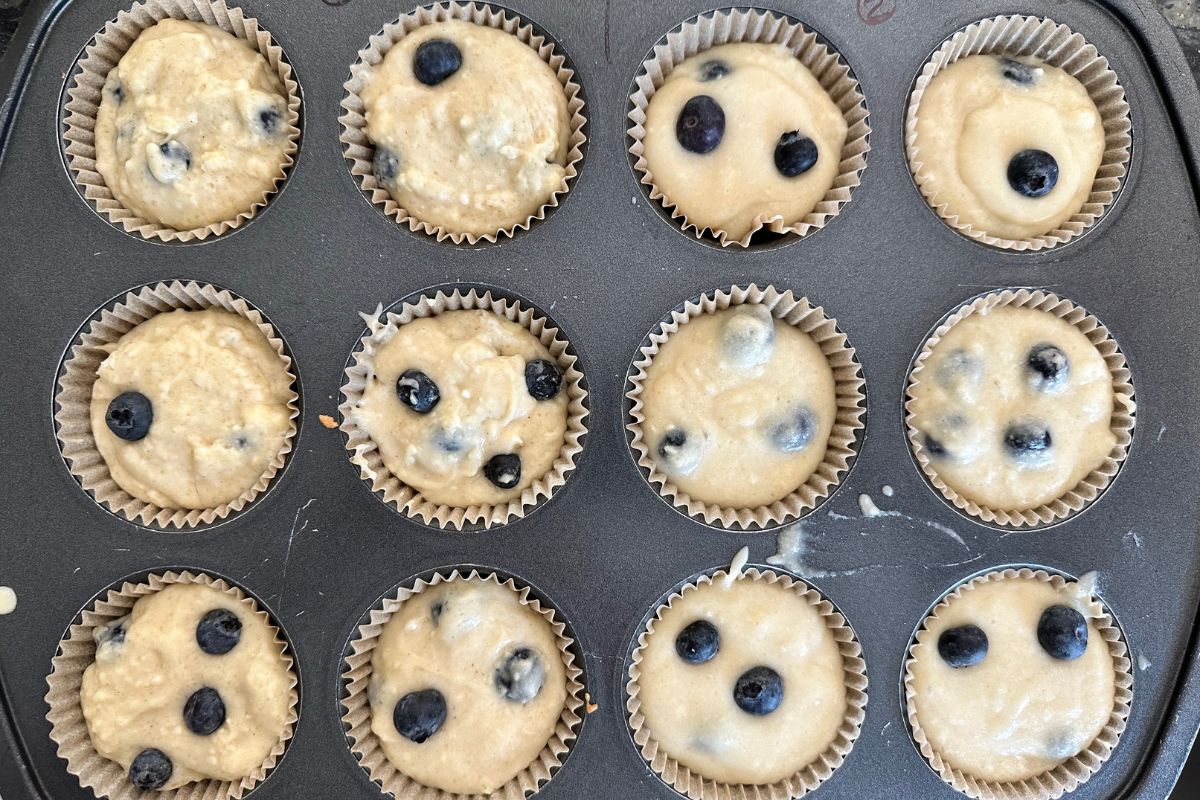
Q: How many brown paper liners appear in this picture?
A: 12